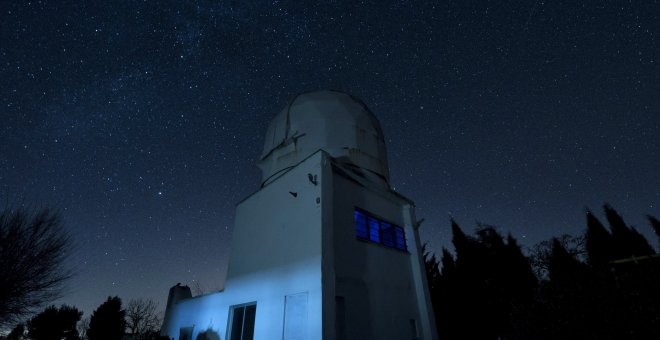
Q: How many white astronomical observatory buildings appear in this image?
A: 1